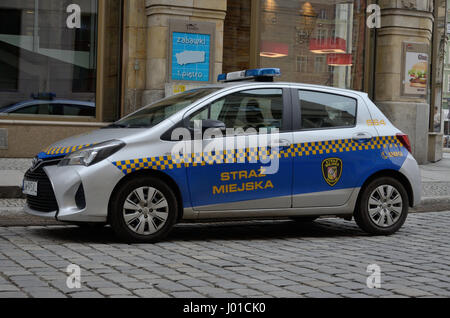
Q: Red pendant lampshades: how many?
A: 3